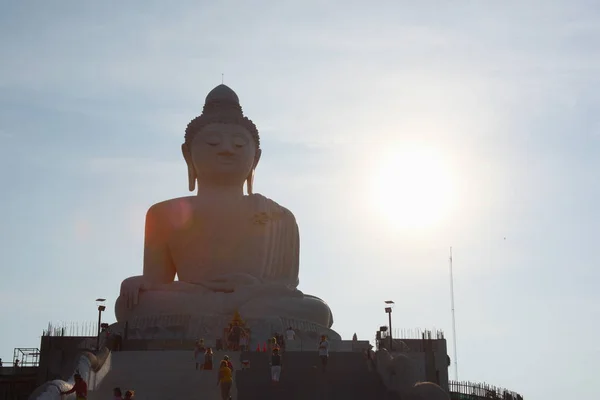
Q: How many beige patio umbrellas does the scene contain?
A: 0